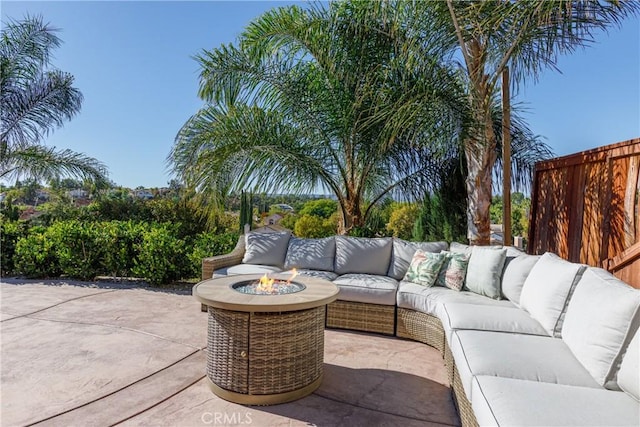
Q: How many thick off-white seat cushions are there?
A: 7